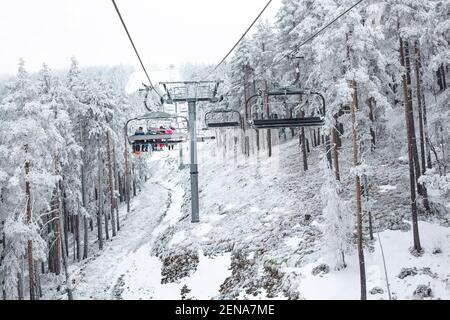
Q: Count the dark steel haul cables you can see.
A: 3